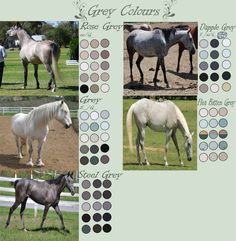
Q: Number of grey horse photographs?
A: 5